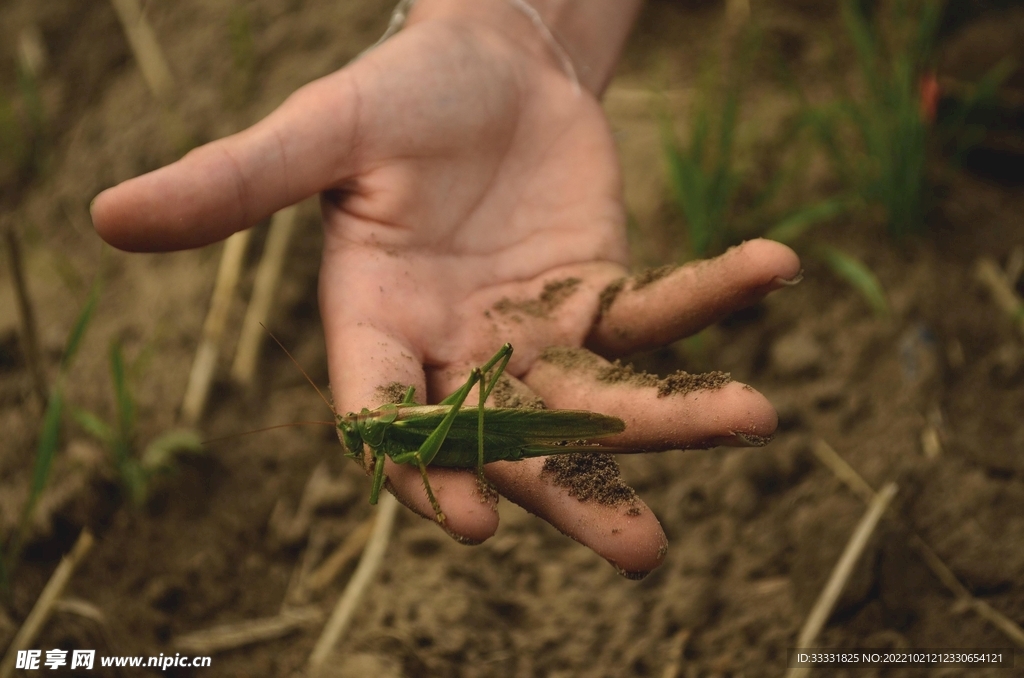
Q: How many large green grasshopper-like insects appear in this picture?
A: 1